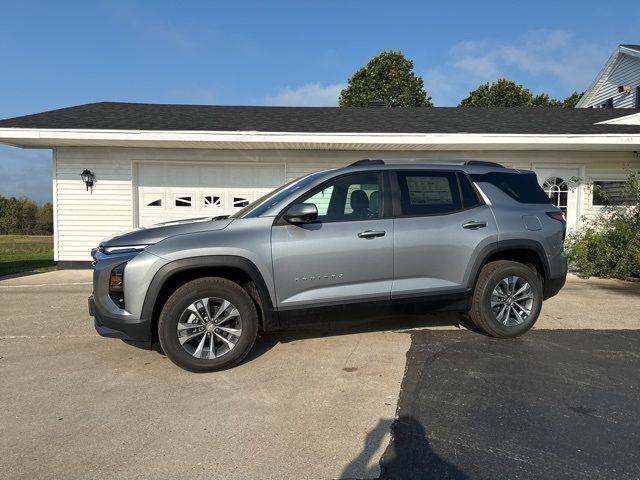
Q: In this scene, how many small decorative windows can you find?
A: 4